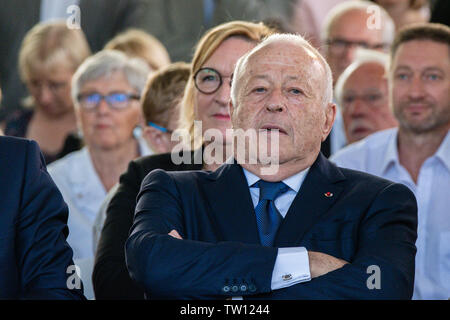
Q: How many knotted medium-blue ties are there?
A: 1